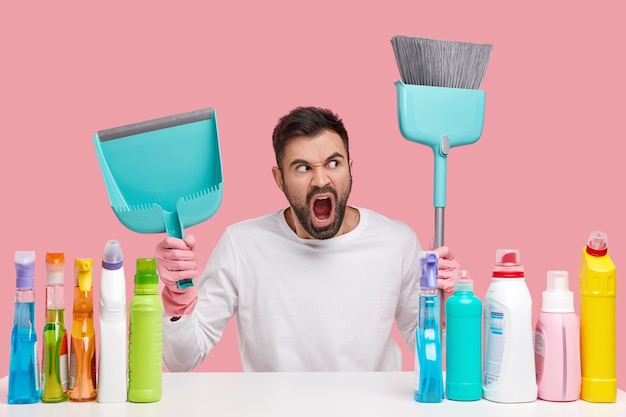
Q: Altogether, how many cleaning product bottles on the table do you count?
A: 10